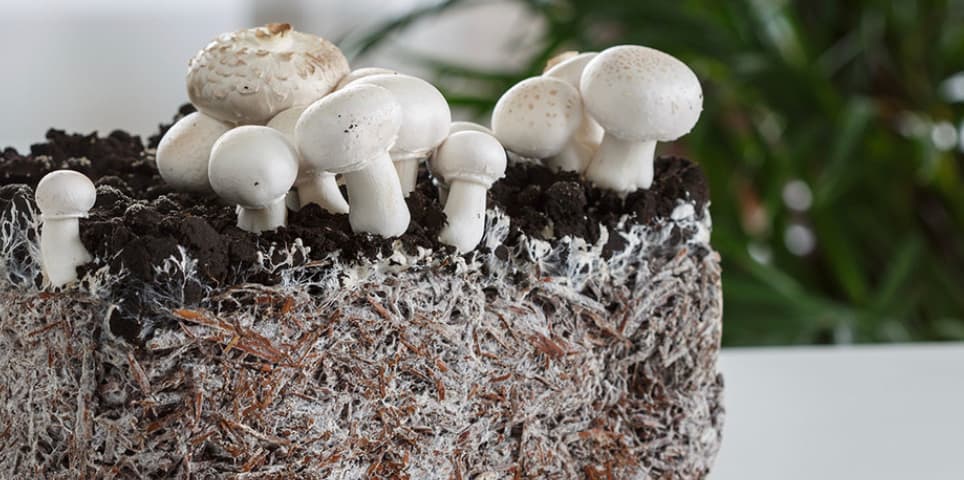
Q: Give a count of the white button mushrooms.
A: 13